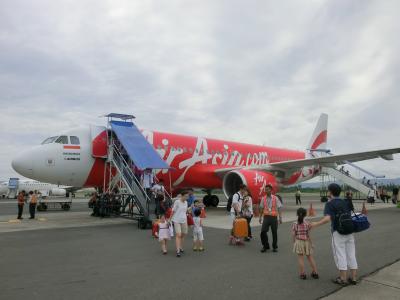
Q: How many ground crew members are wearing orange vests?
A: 3